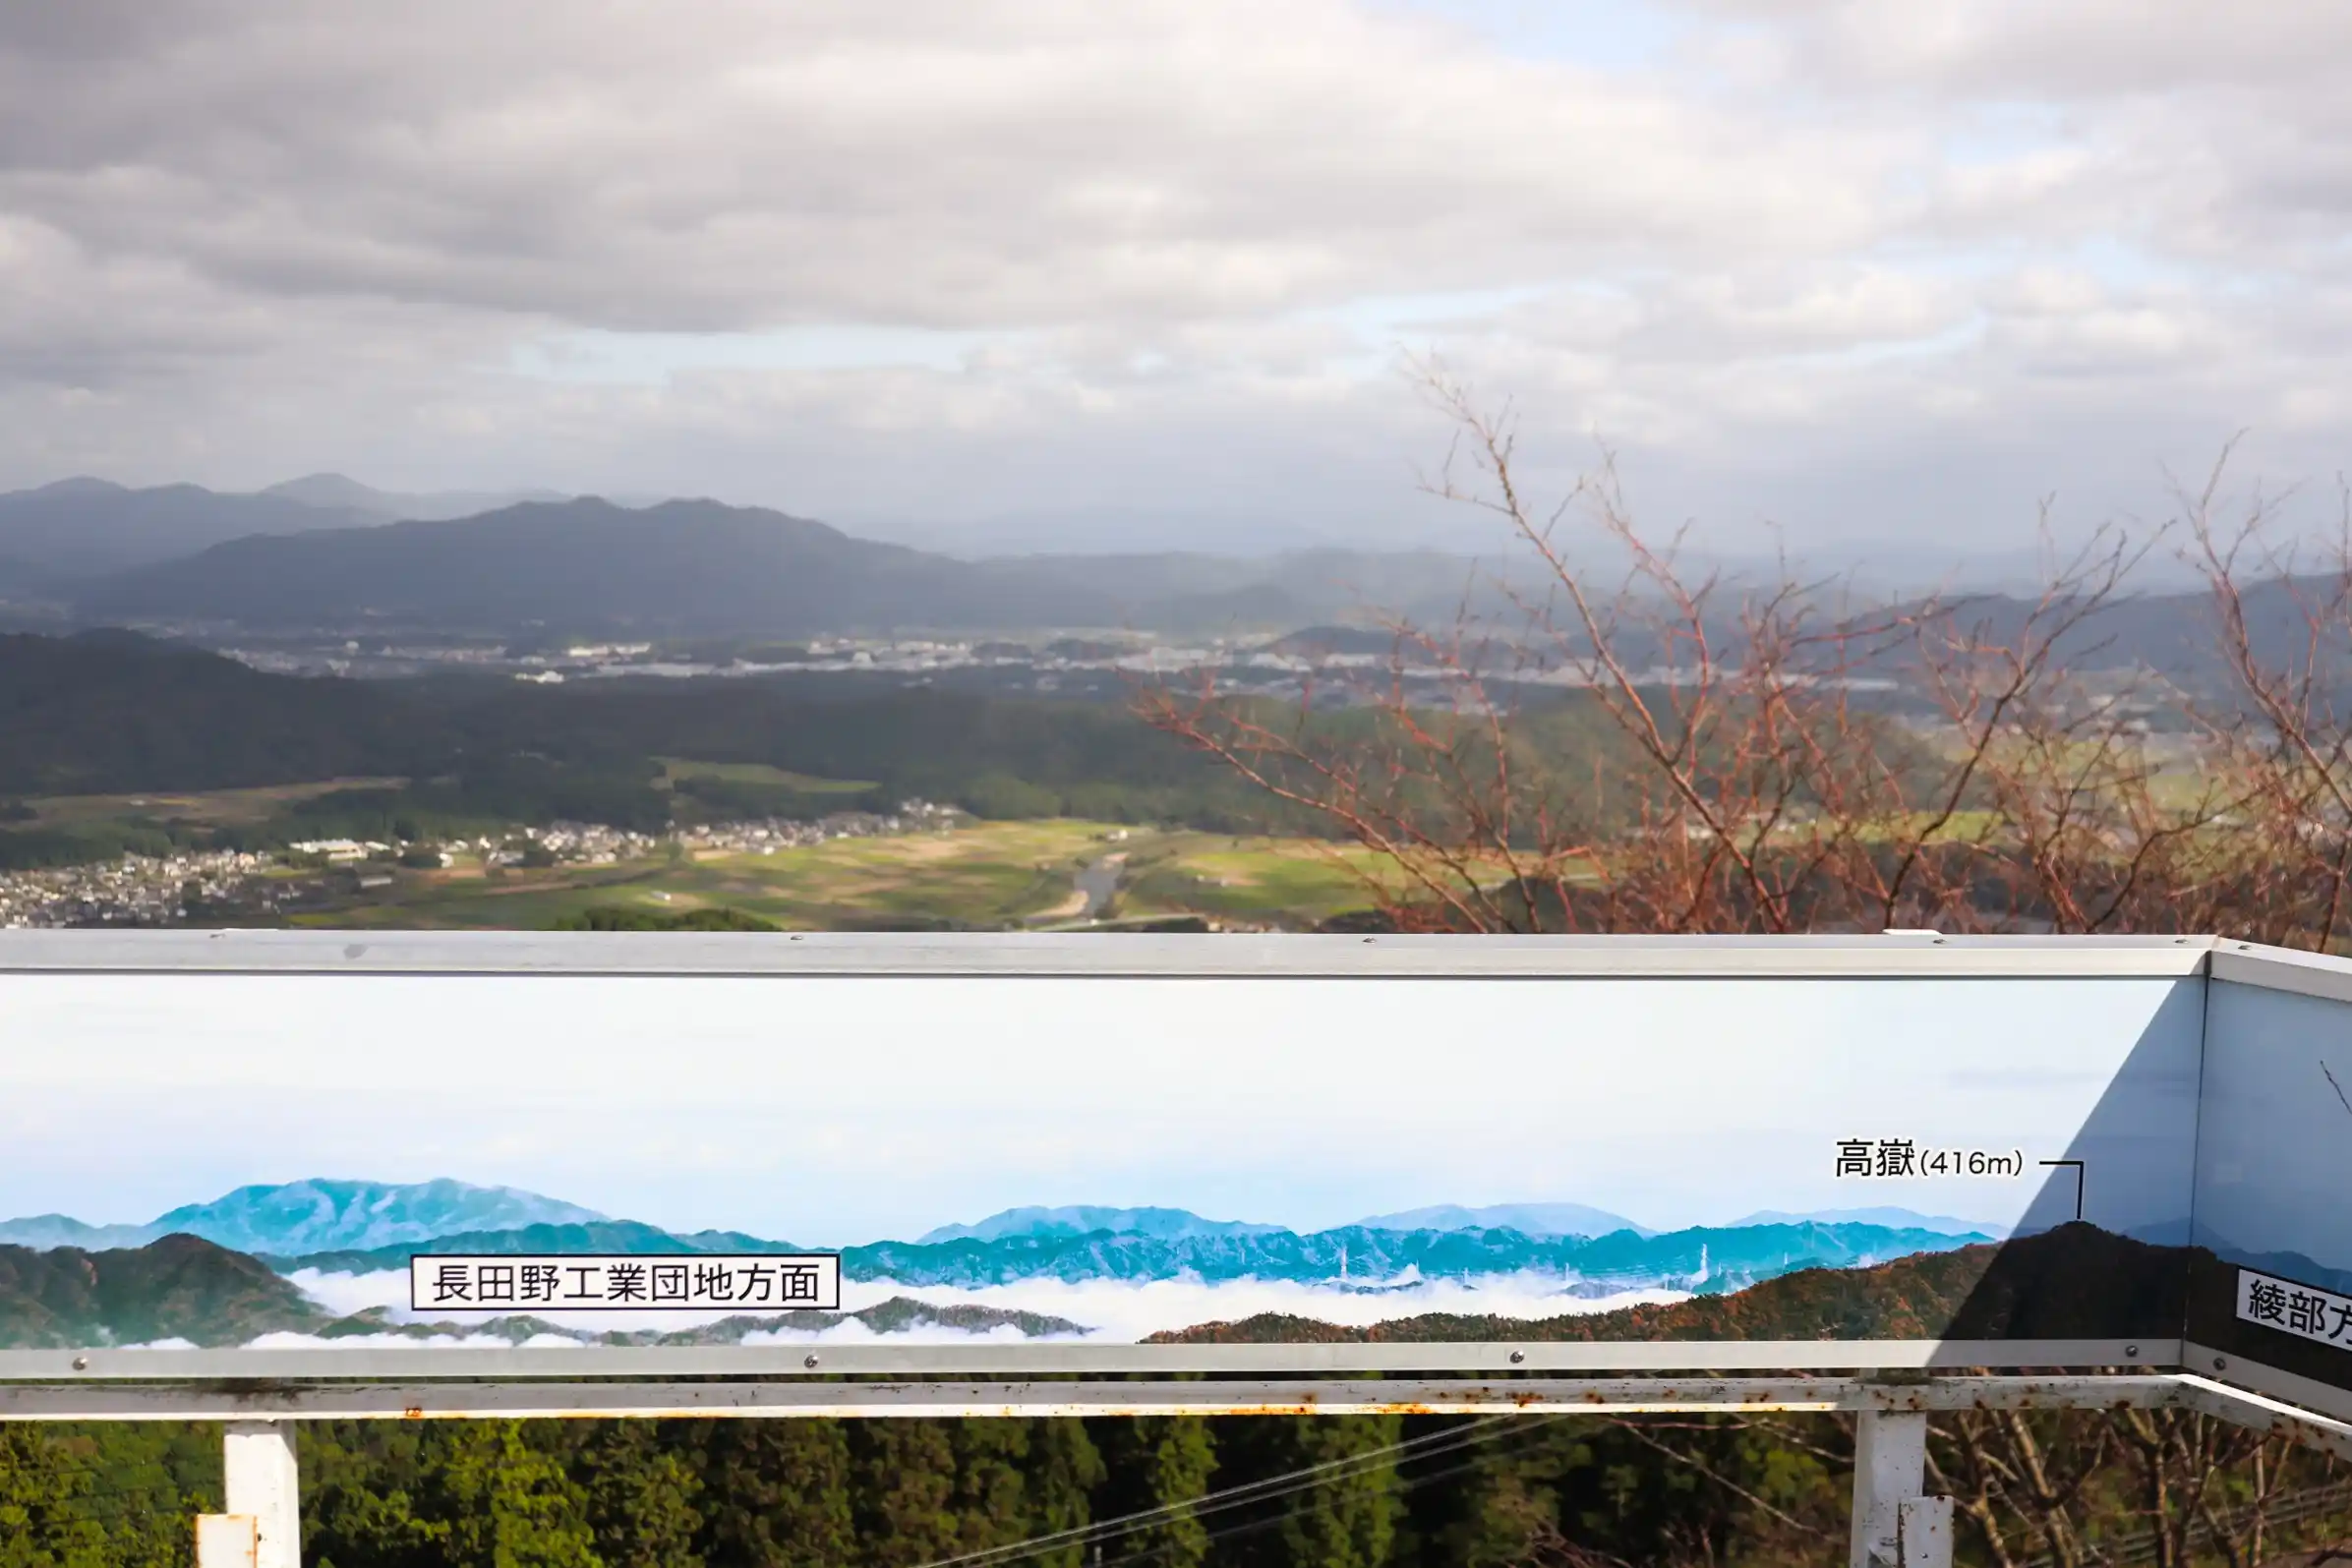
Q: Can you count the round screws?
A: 11